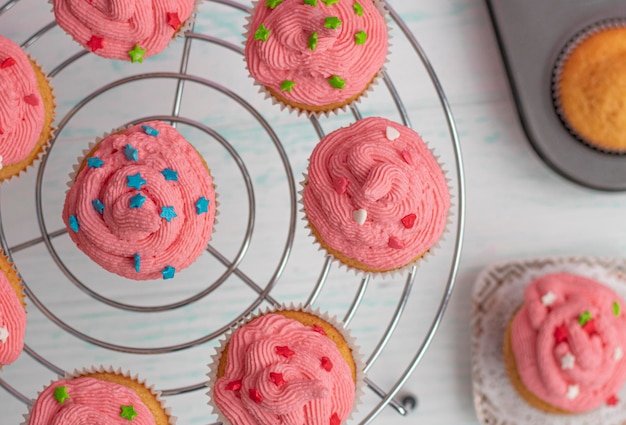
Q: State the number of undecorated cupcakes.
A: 1